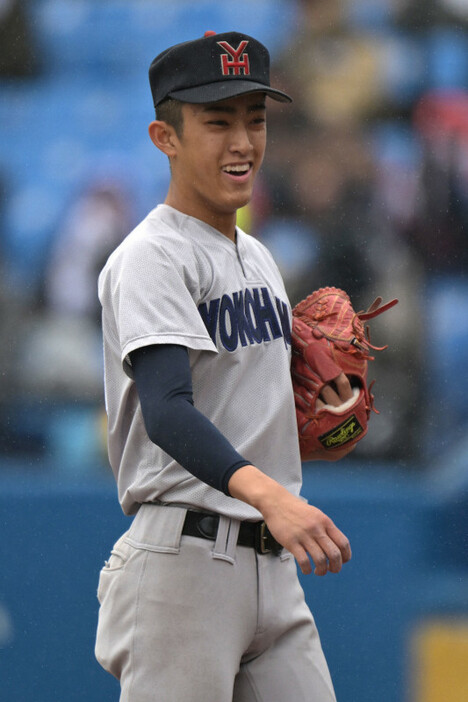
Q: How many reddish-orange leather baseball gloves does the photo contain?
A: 1